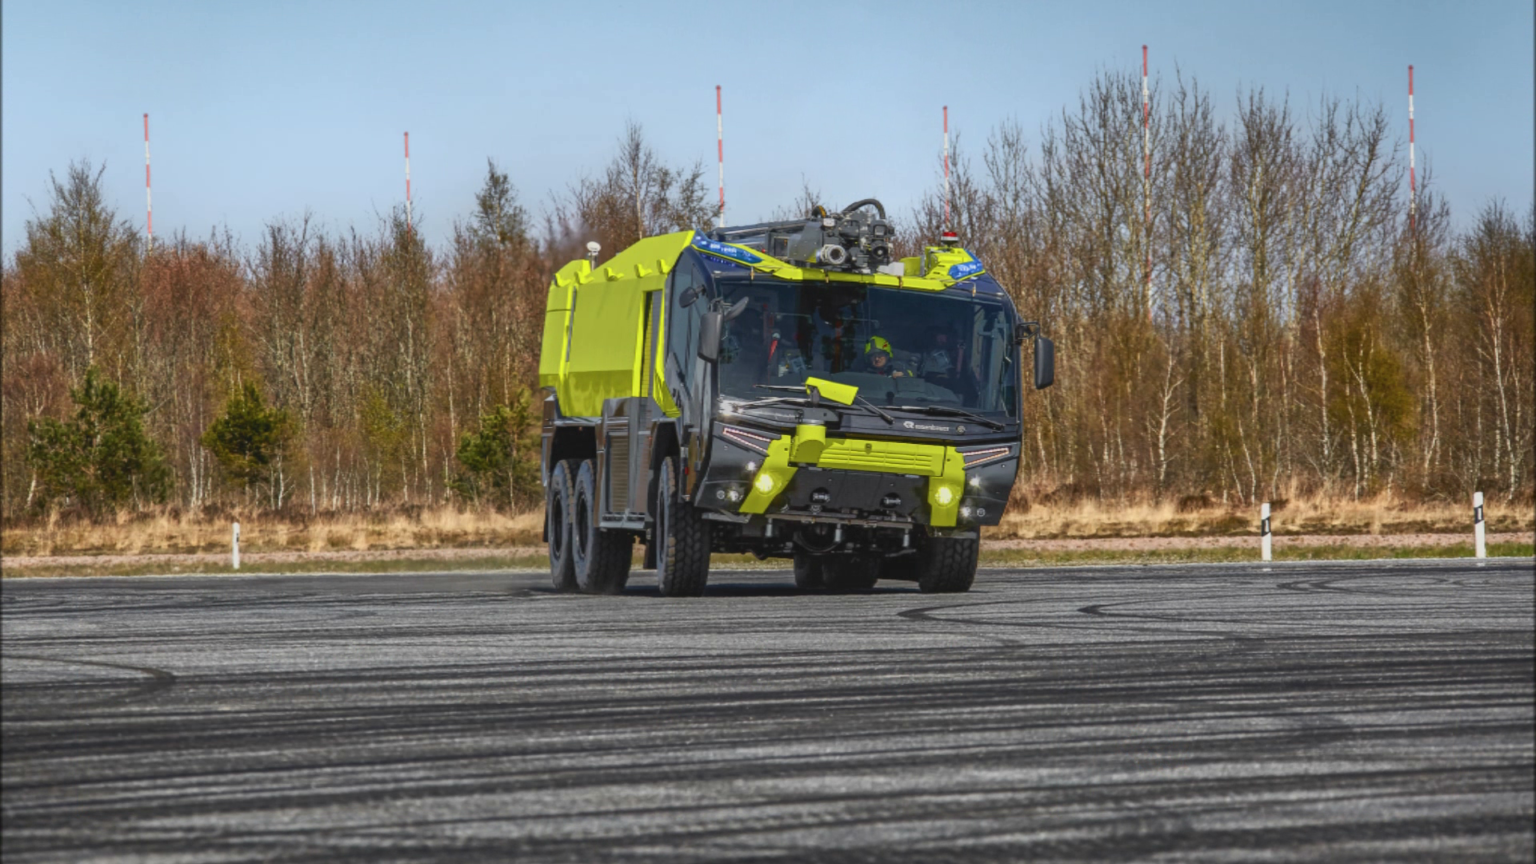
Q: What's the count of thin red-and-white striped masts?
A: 6